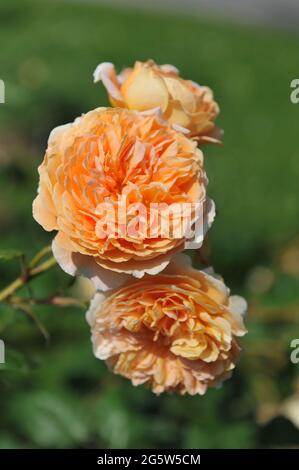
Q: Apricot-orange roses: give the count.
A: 3